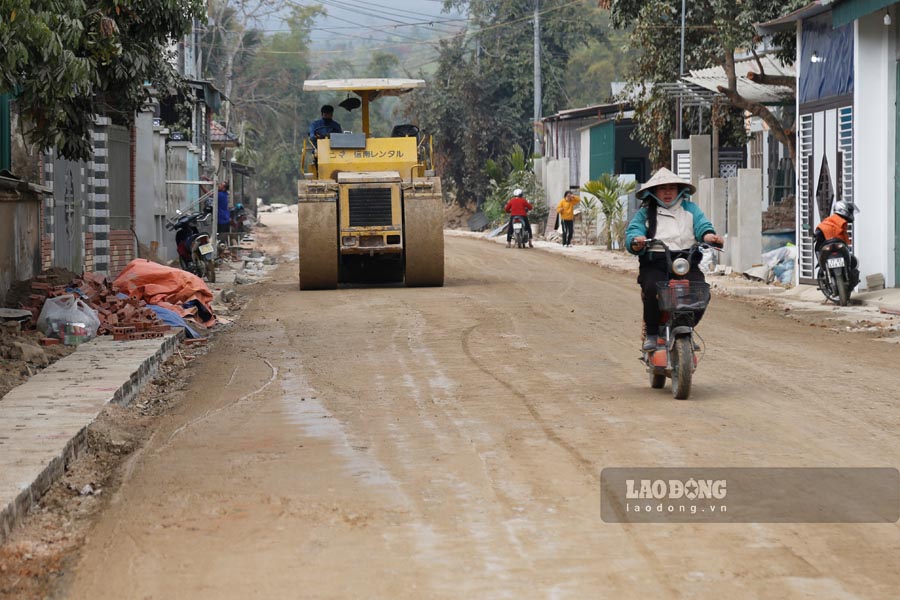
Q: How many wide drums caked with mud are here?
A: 2